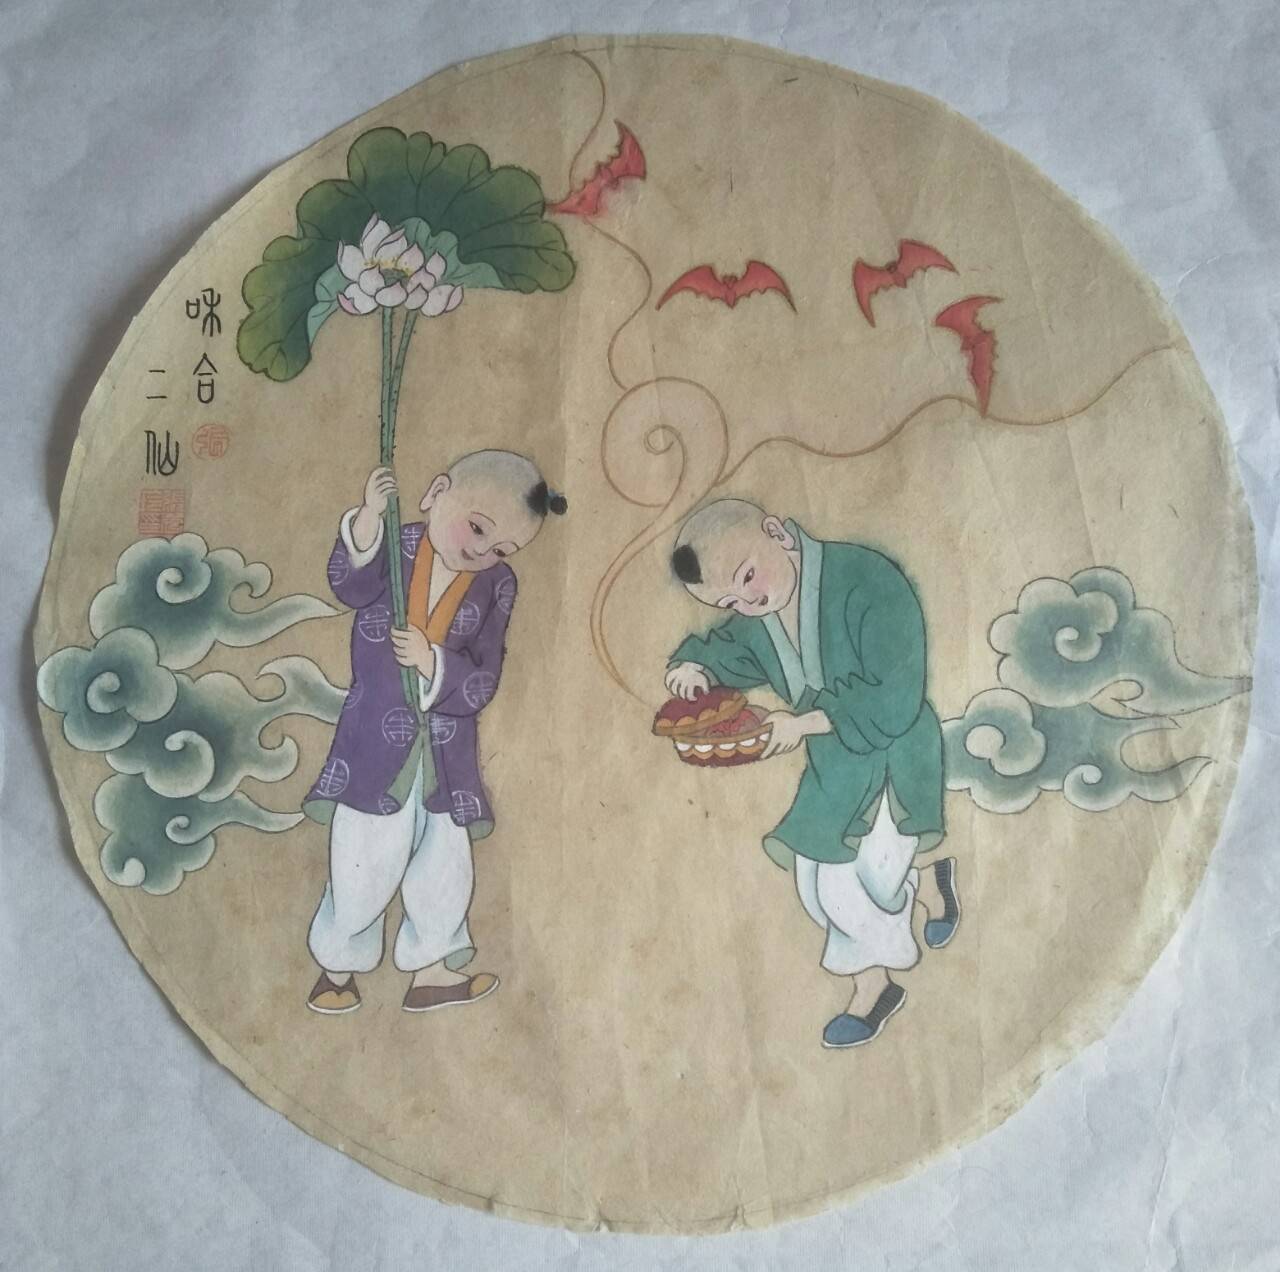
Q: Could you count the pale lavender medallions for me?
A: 12